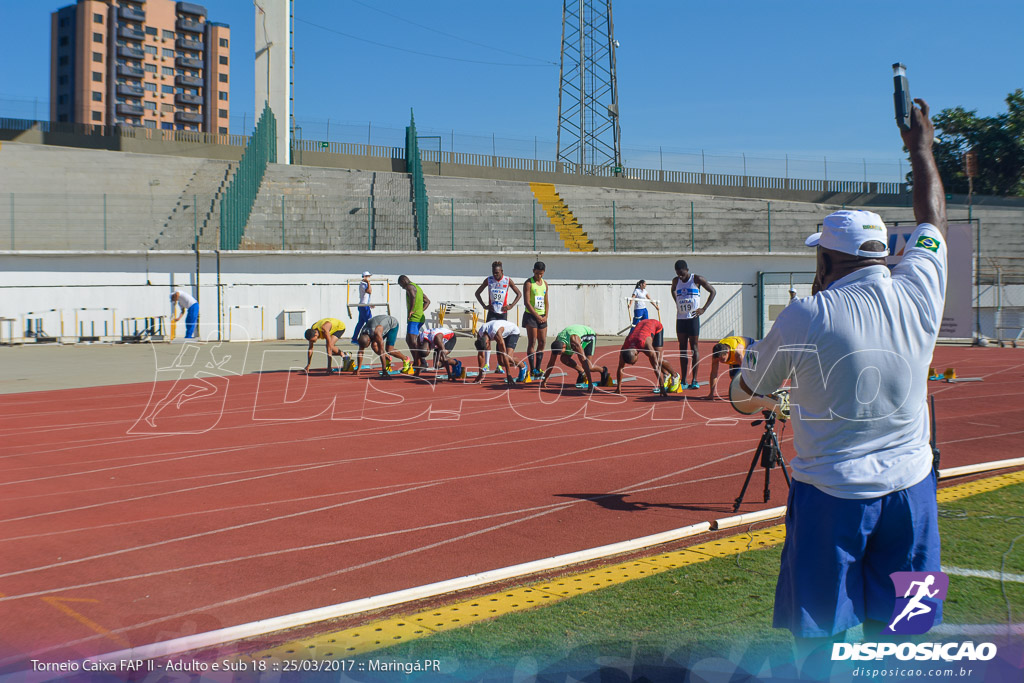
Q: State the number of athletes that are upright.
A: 4